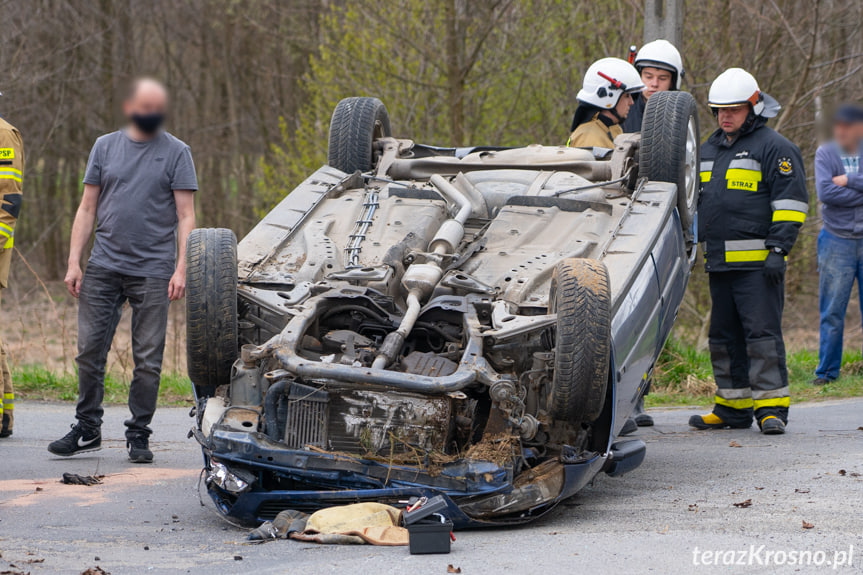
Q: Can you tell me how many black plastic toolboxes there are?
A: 1